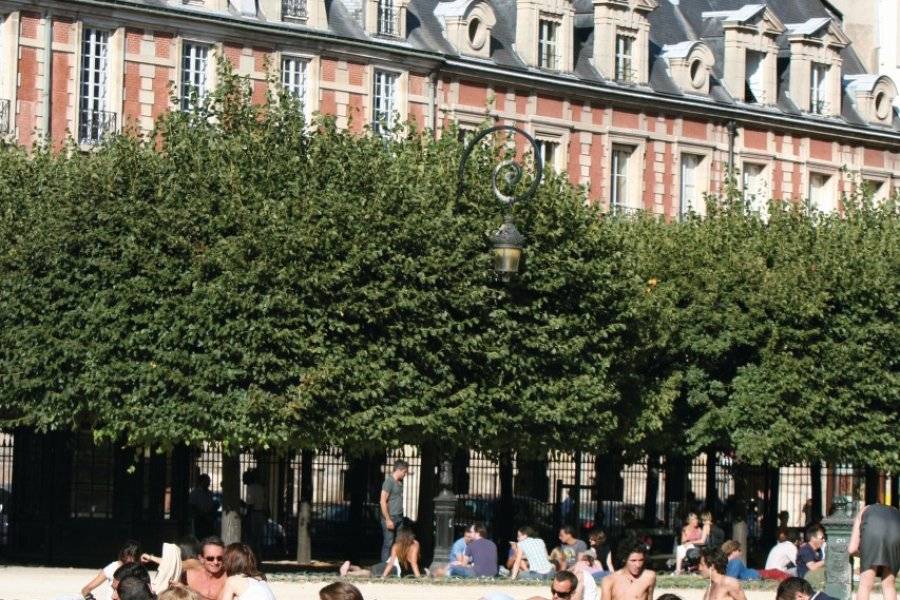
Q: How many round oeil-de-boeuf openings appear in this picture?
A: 3